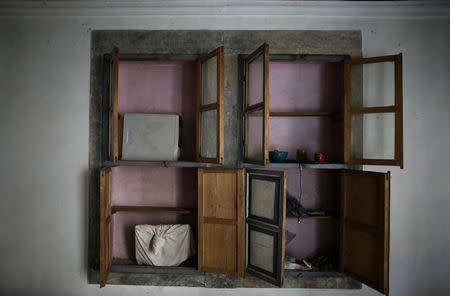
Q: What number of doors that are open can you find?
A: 8